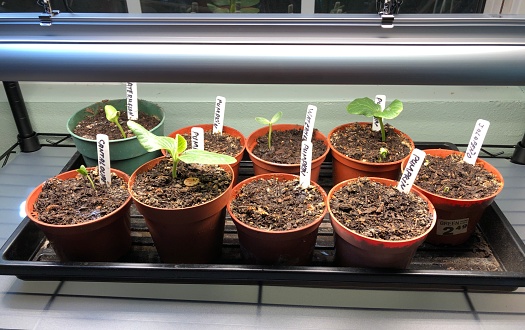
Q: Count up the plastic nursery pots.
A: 9